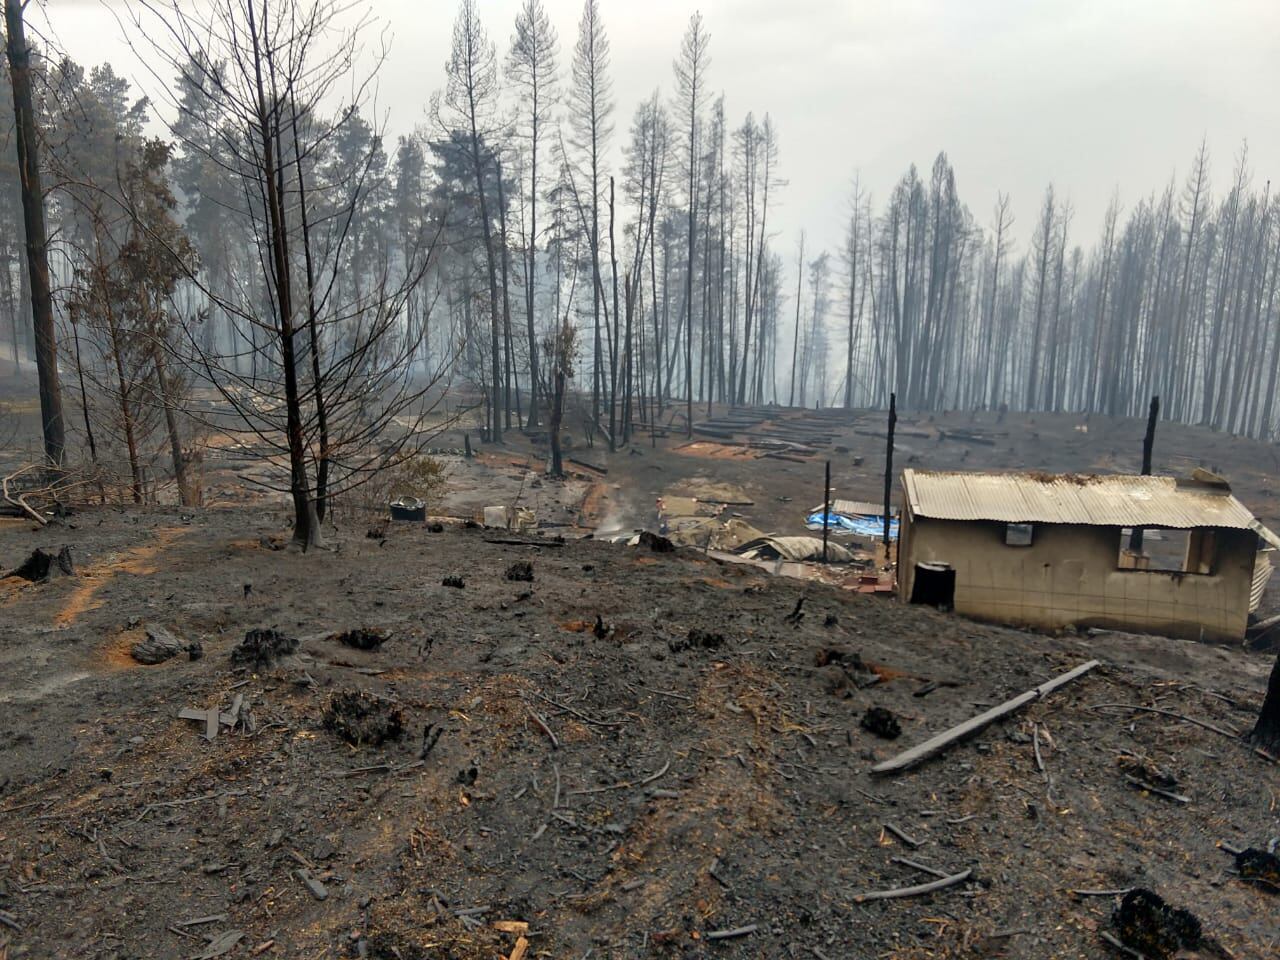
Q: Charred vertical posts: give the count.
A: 3